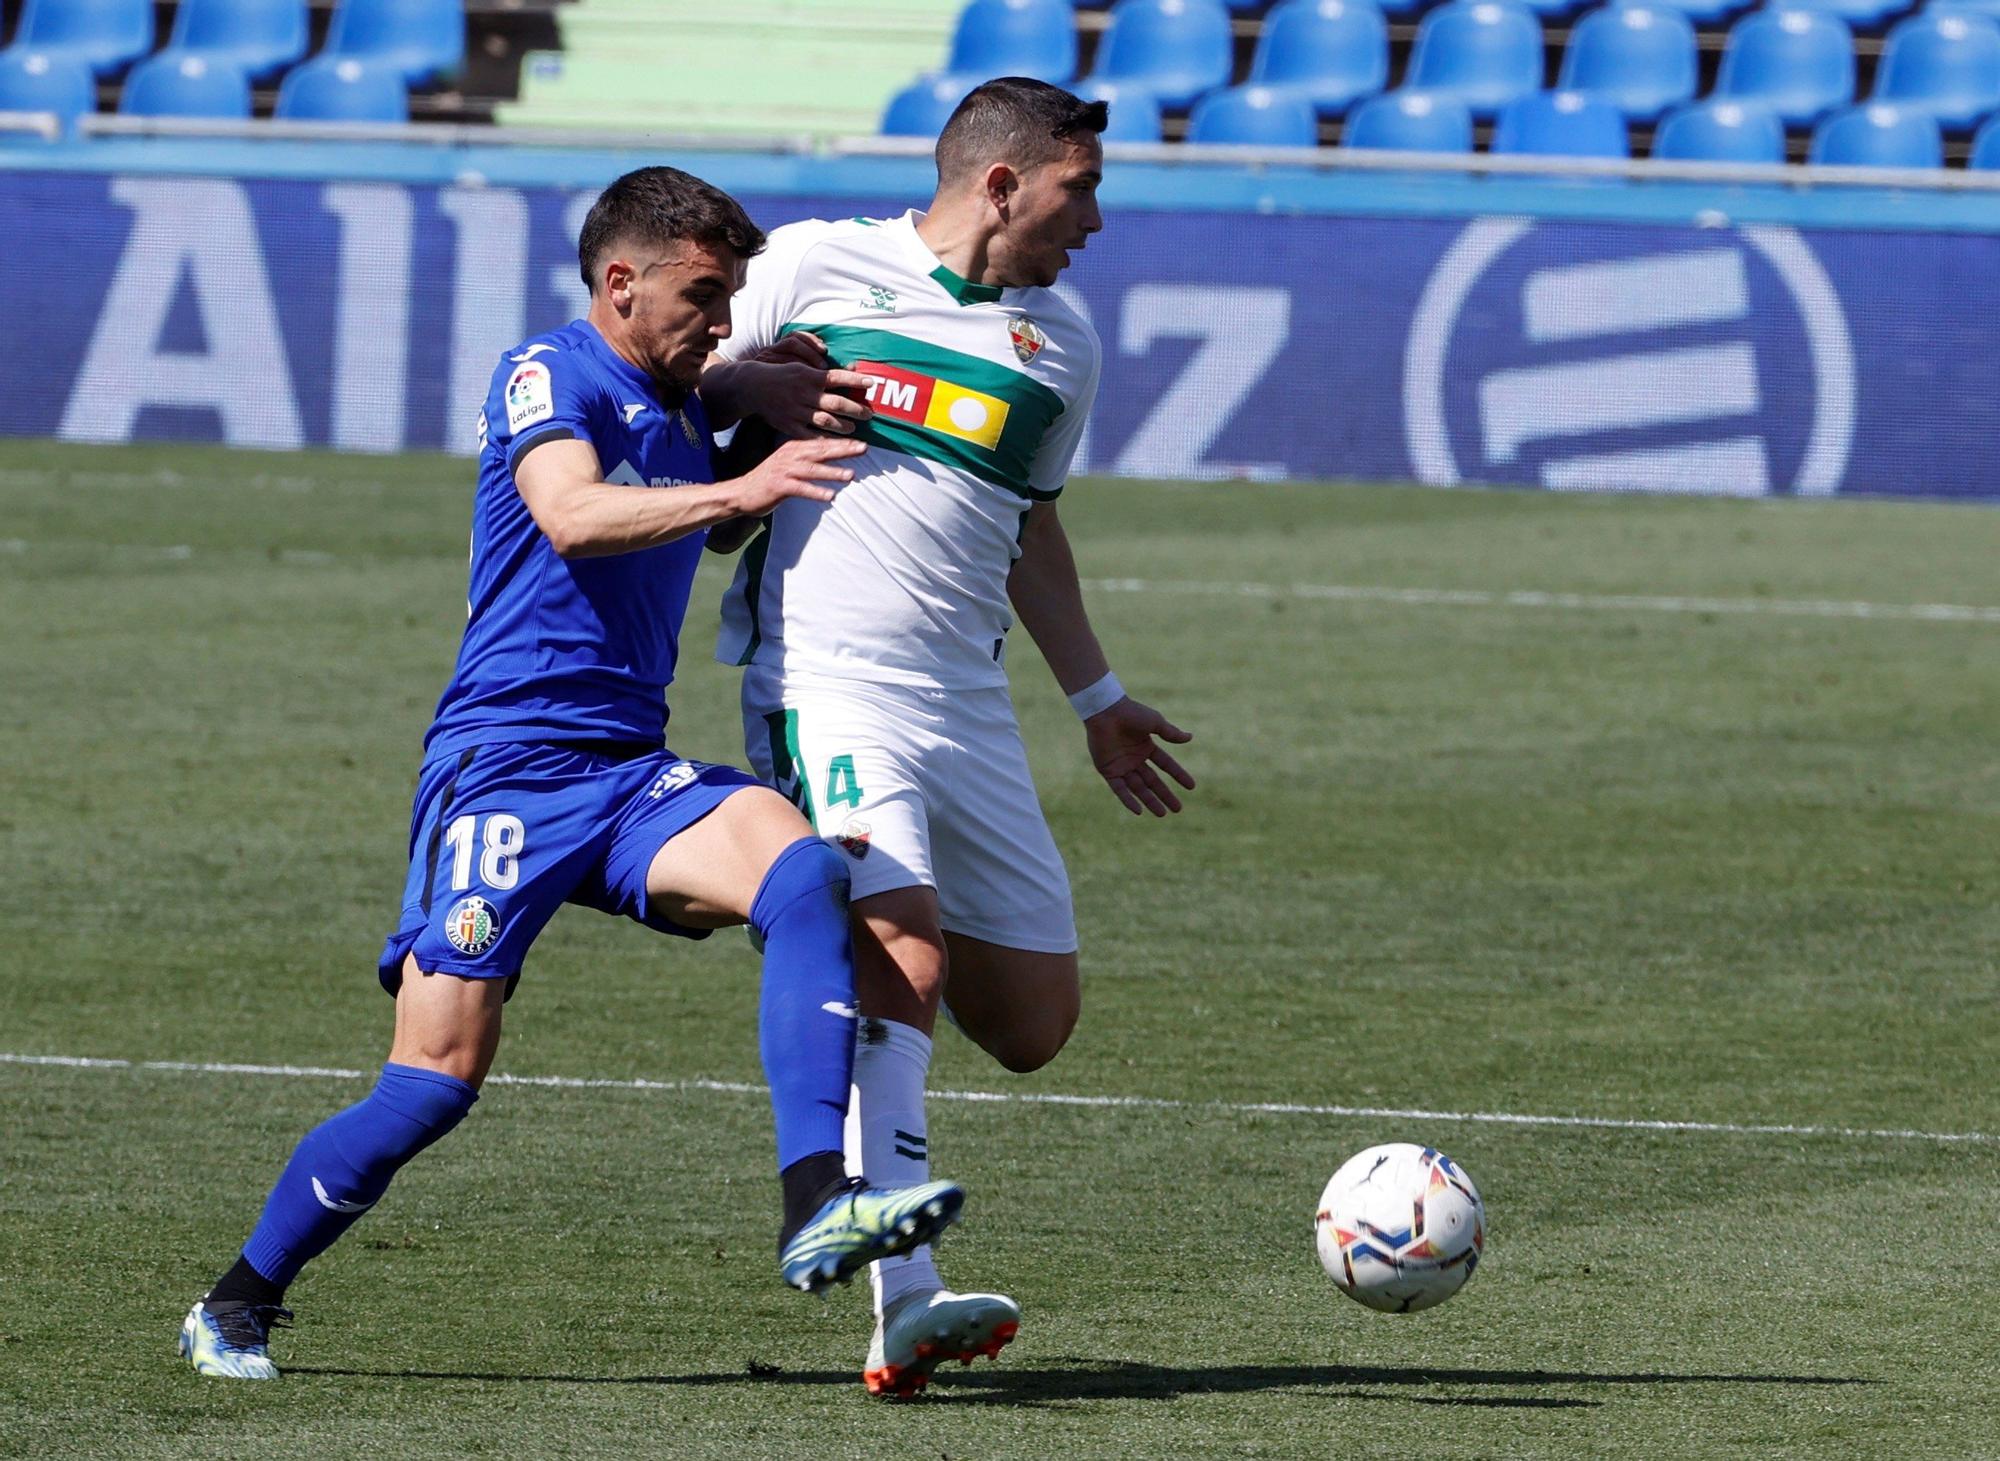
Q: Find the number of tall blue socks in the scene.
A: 2